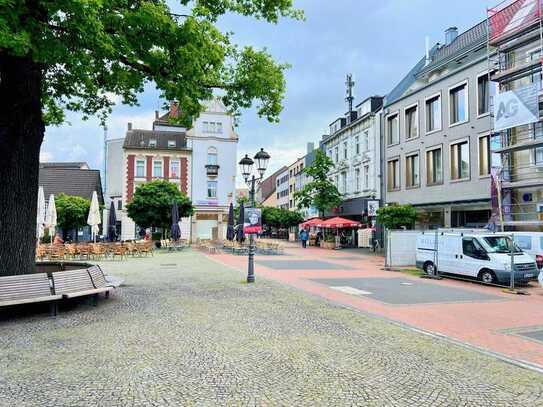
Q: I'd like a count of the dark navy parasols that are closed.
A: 4